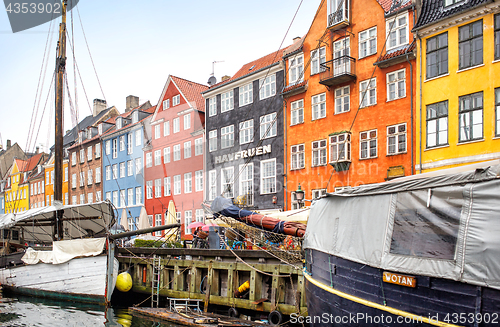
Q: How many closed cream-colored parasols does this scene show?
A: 3